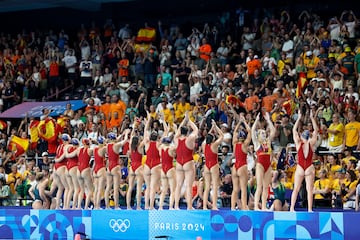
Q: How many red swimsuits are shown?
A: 13